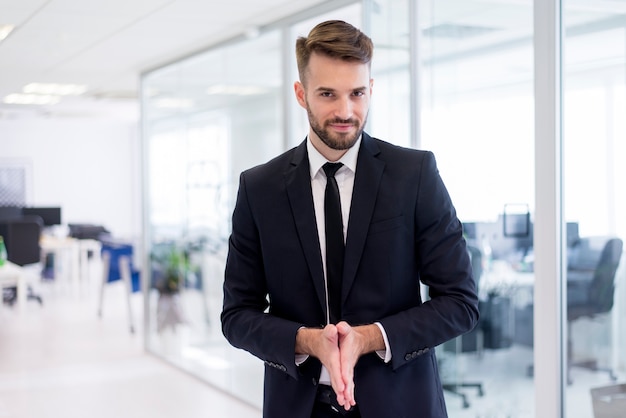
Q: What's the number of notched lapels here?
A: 2